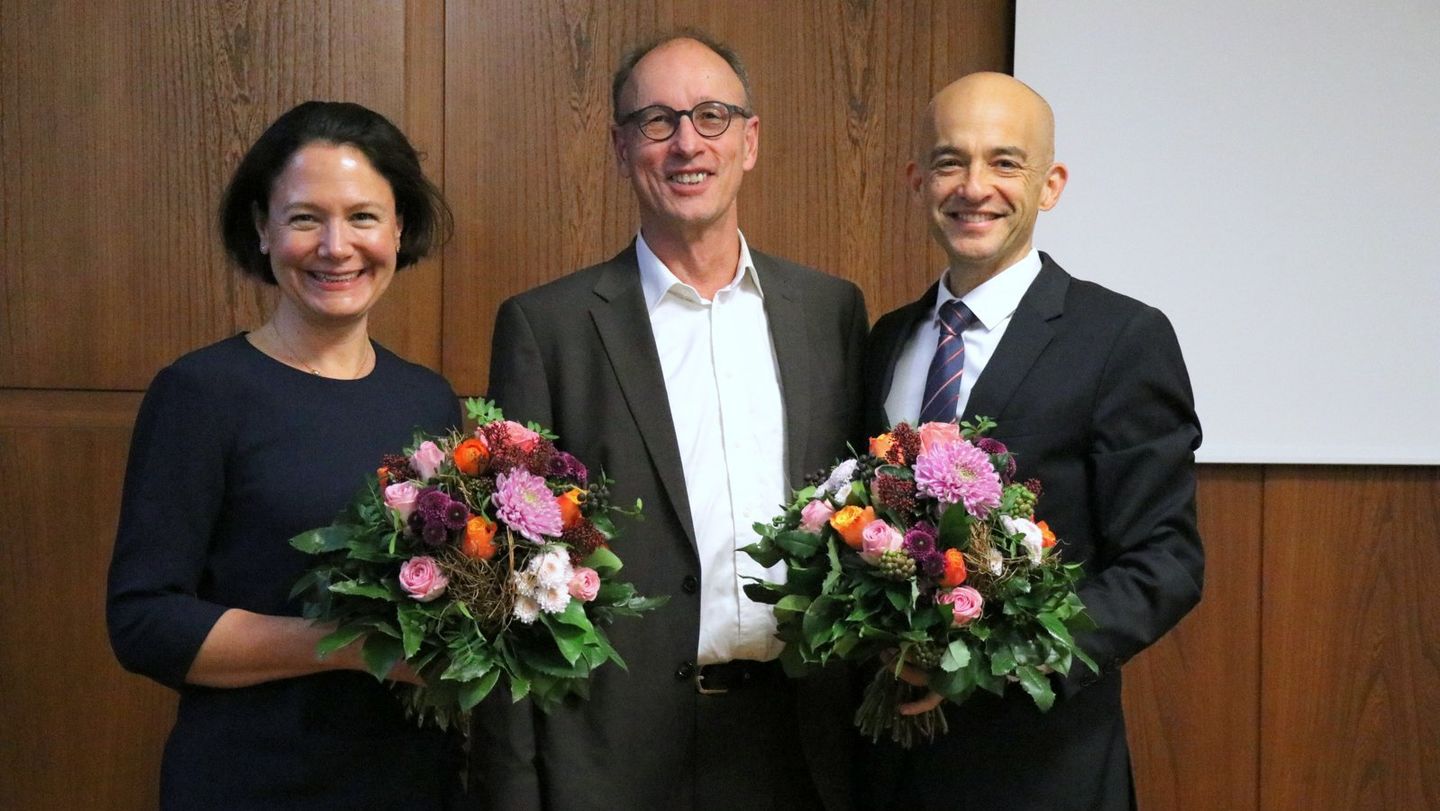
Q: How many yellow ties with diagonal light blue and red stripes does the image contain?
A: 0